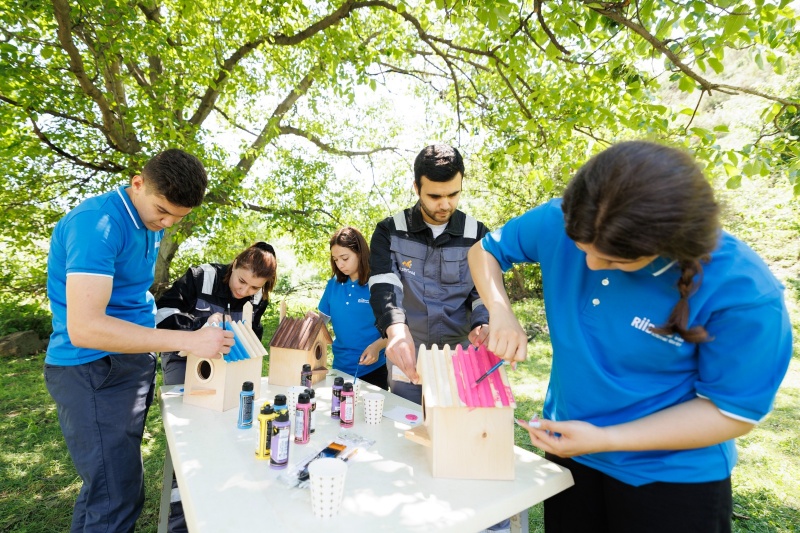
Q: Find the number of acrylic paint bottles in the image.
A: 9